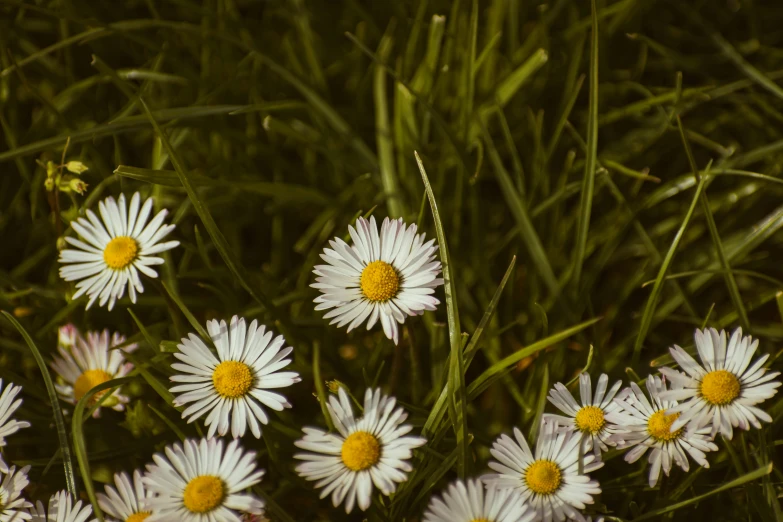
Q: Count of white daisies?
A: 15